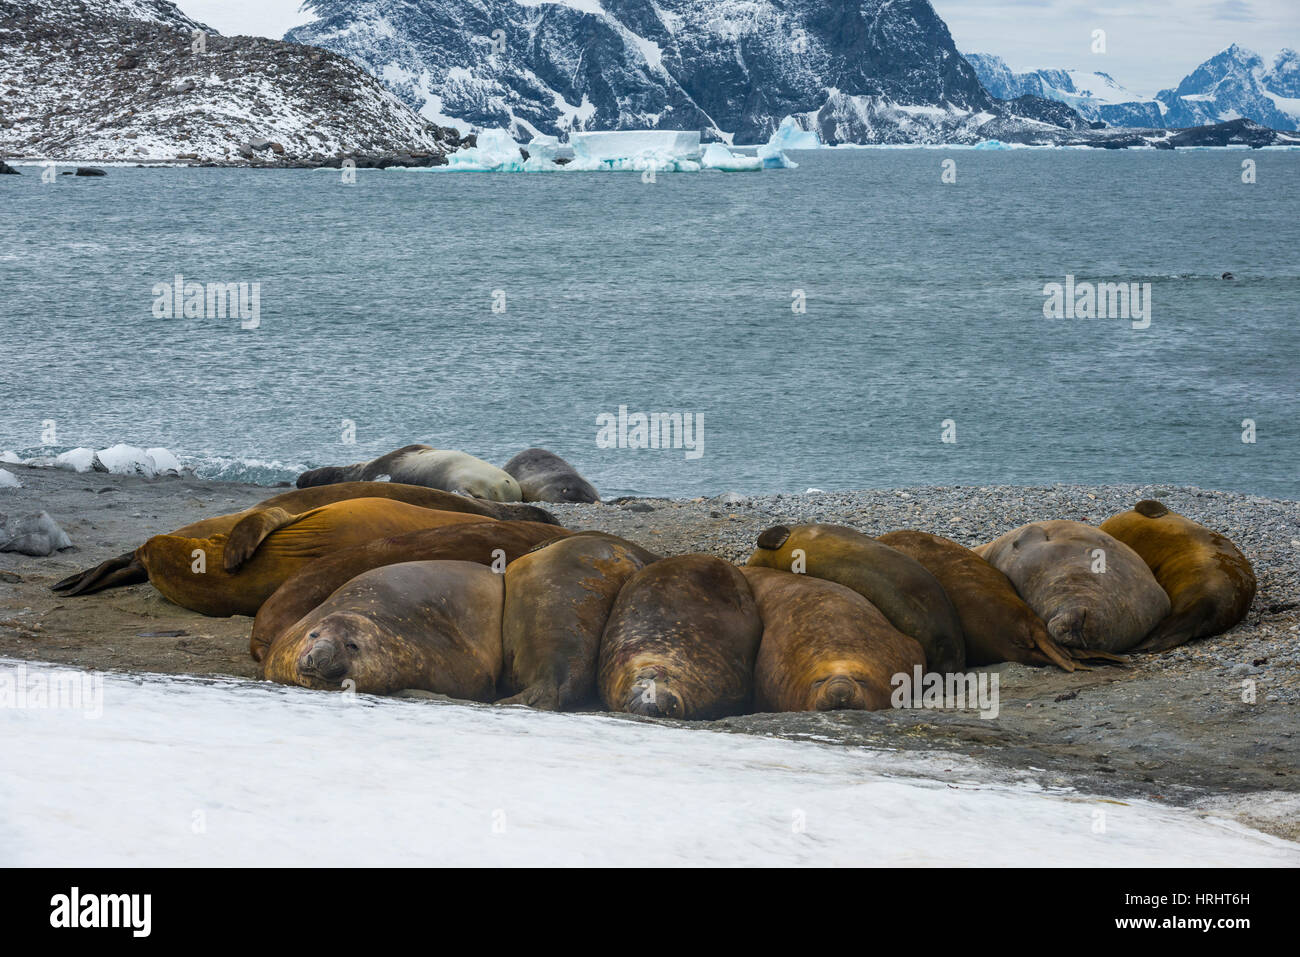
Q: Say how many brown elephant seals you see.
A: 11